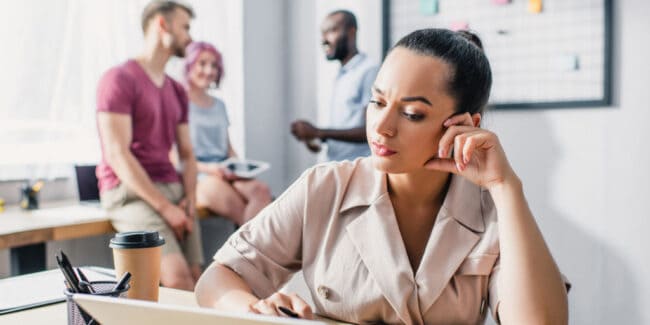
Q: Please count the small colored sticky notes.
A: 5